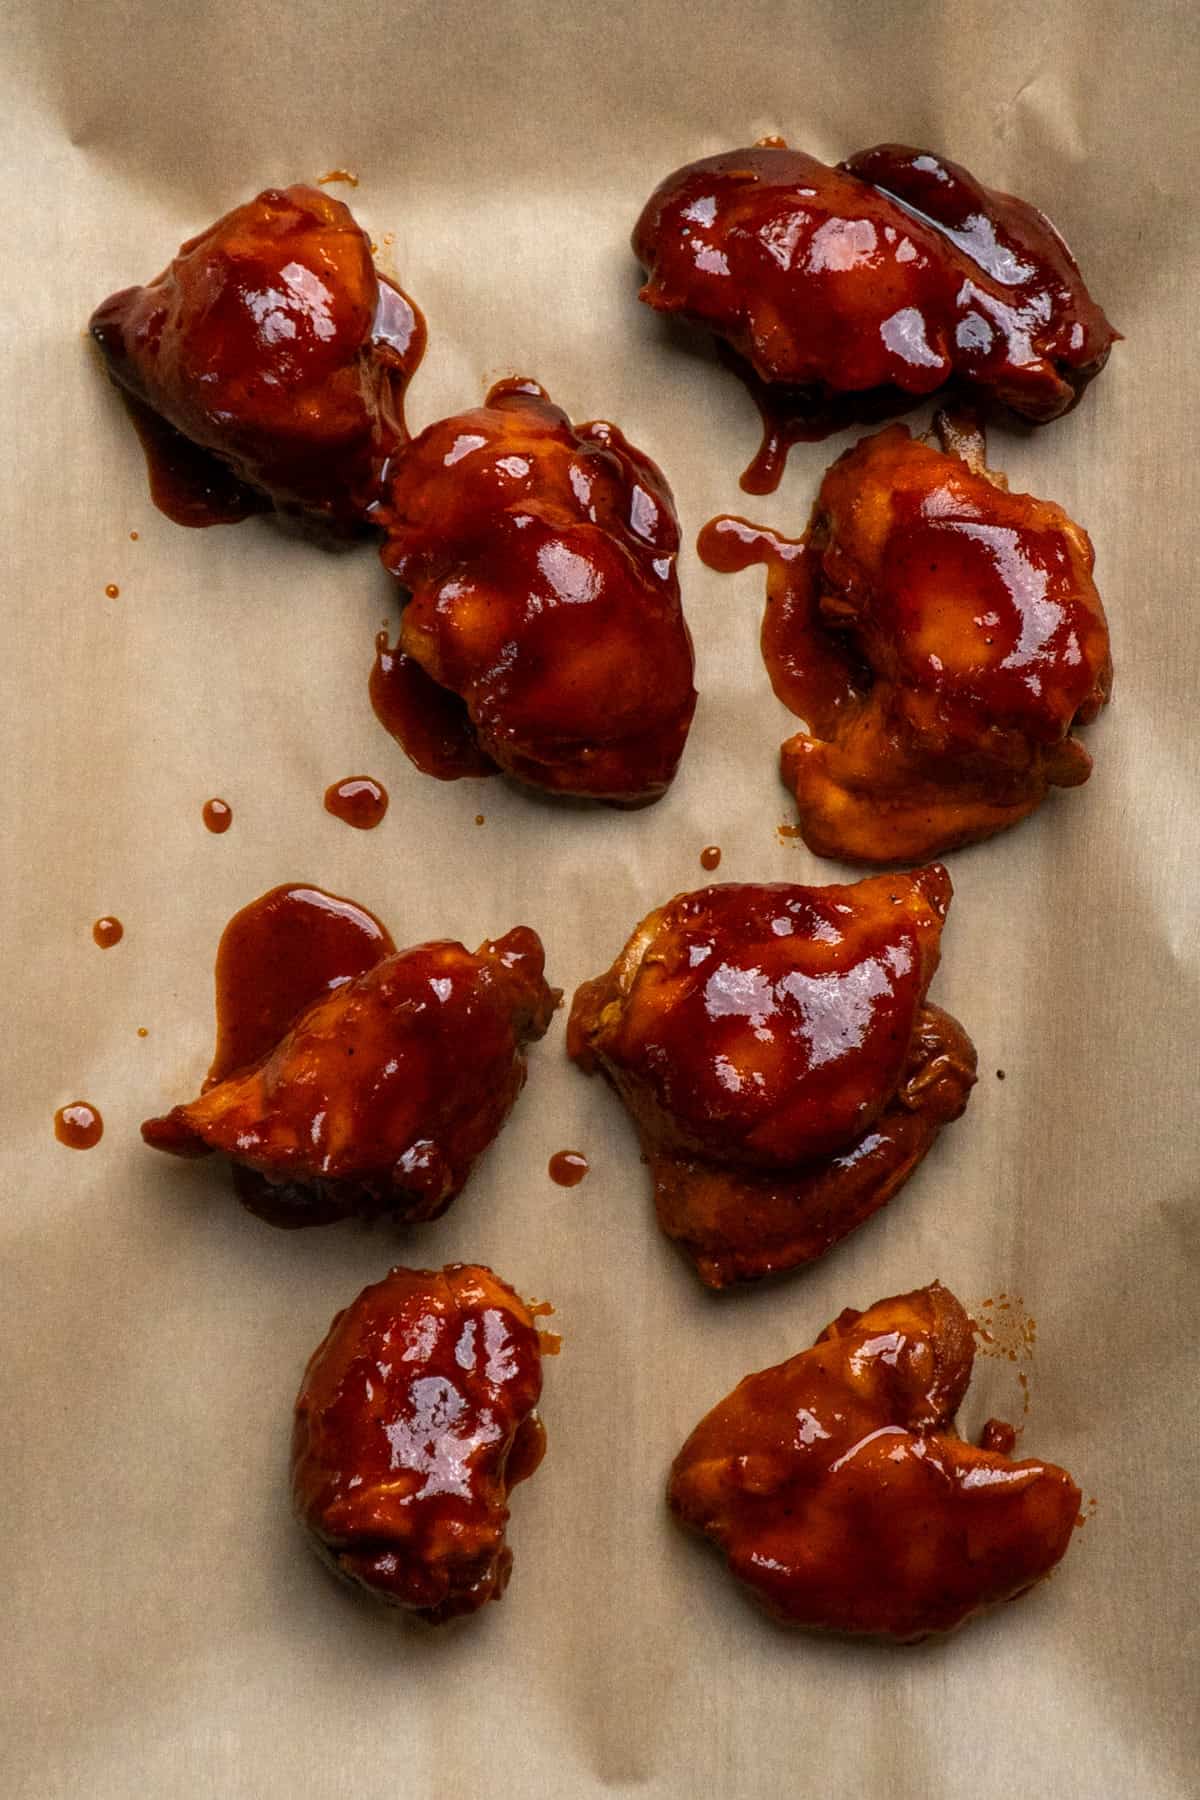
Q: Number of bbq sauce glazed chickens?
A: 8